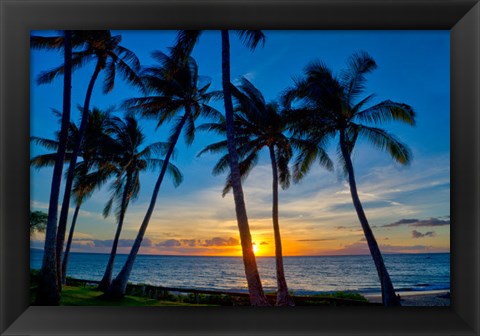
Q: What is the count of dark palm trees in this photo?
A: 8